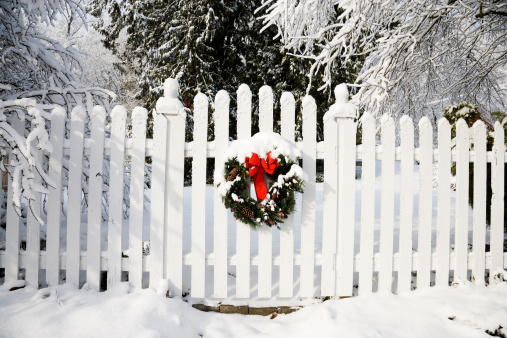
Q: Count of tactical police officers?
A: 0